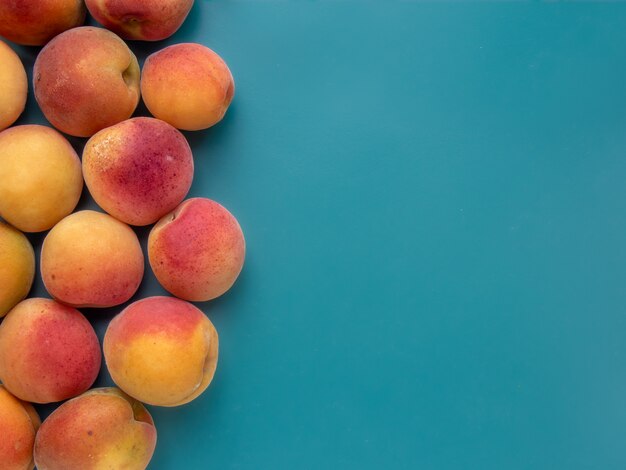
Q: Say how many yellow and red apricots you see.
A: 14